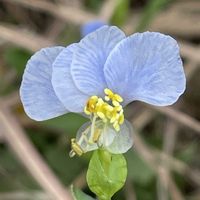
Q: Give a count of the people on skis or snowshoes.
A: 0